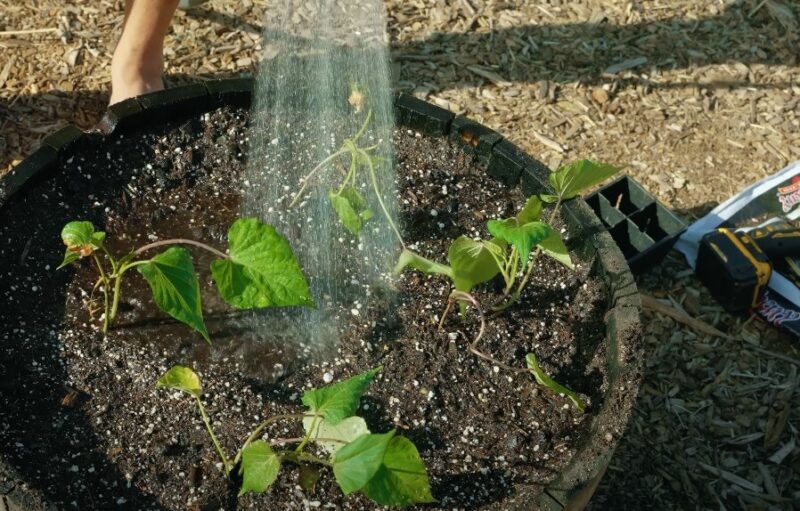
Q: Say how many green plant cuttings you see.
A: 4